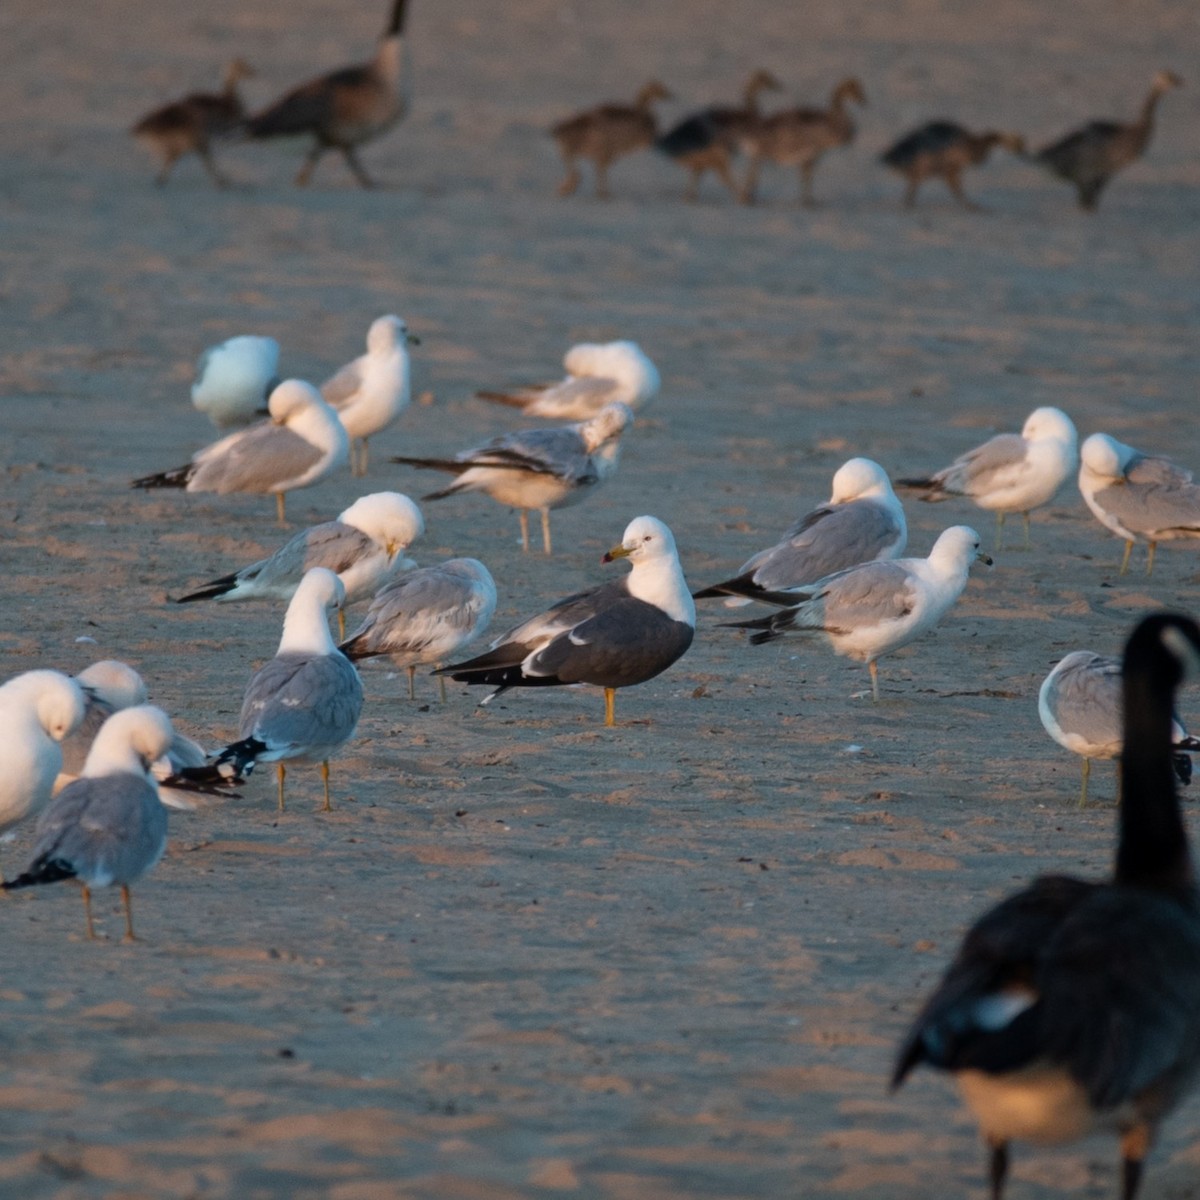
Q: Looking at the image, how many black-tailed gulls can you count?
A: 1